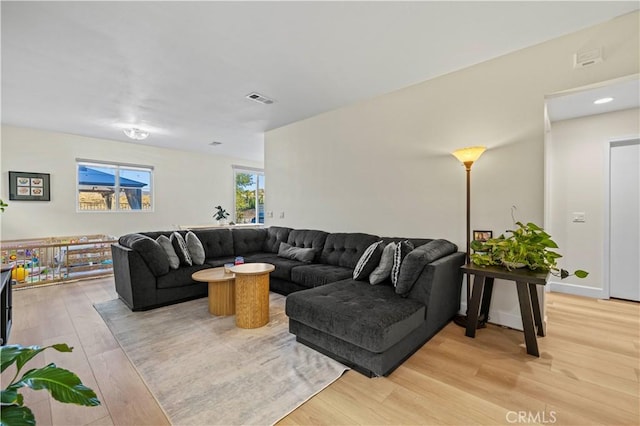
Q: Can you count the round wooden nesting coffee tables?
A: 2